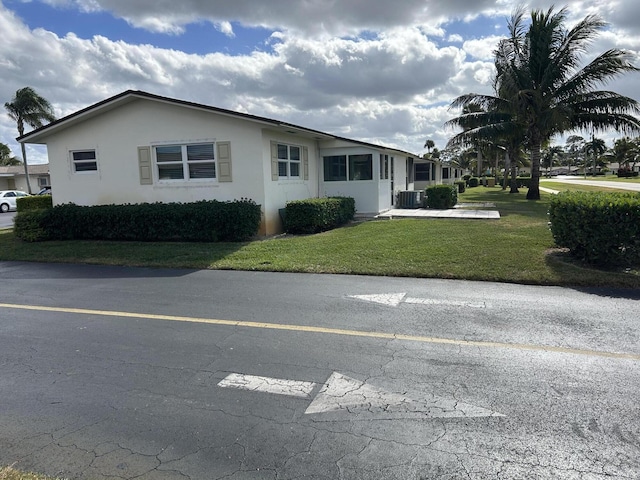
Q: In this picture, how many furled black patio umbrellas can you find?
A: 0